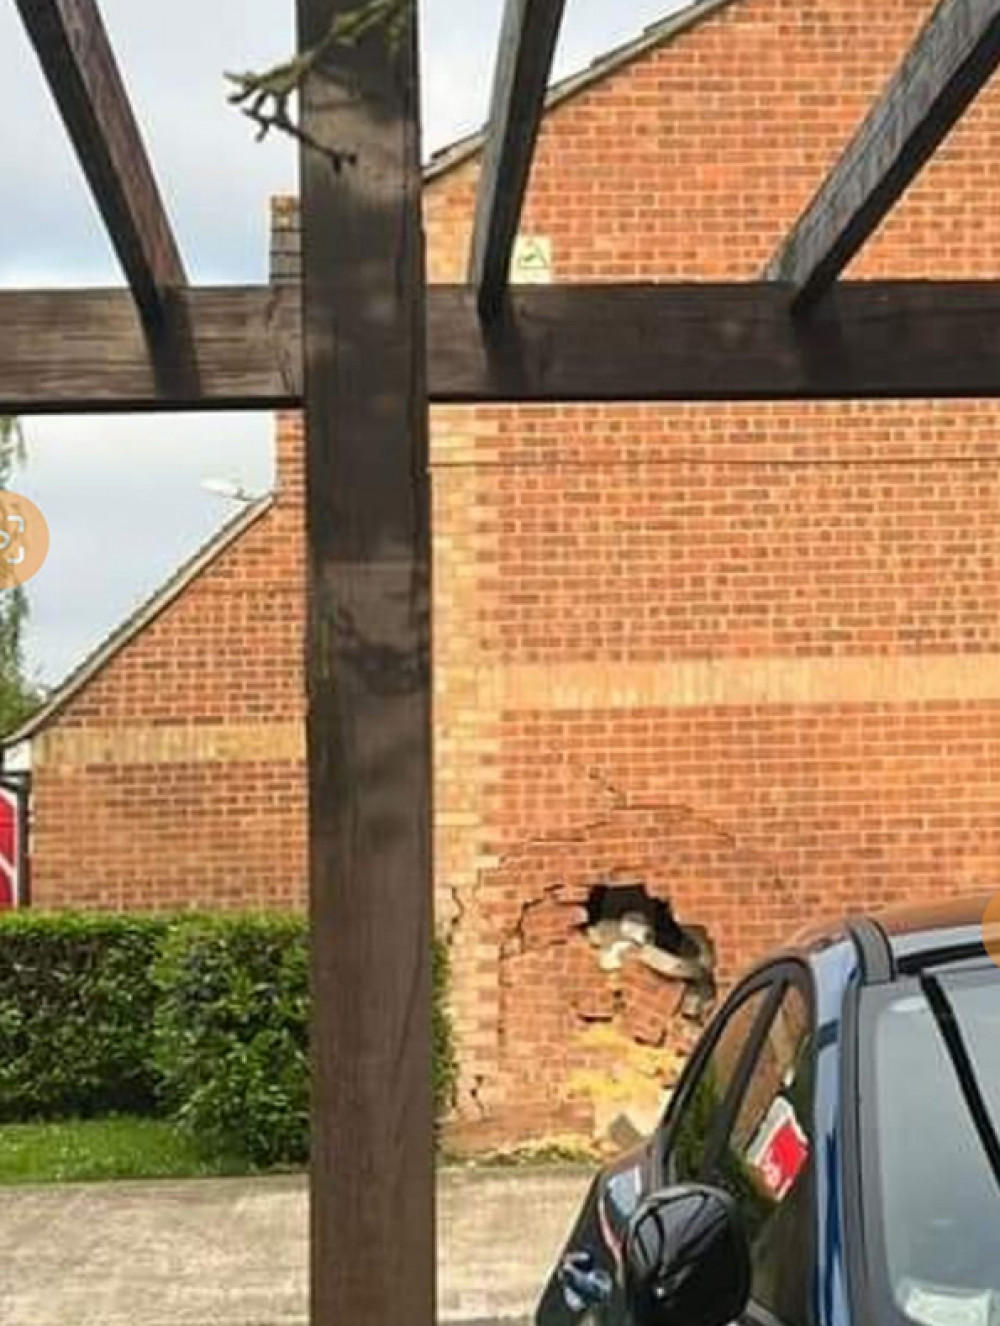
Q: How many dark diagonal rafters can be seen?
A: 3